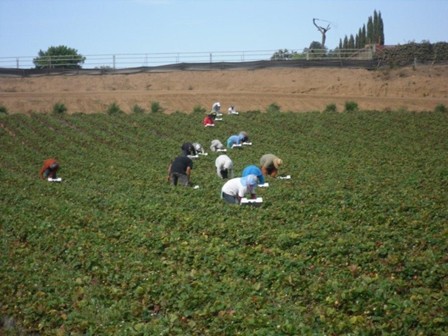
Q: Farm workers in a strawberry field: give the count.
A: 15